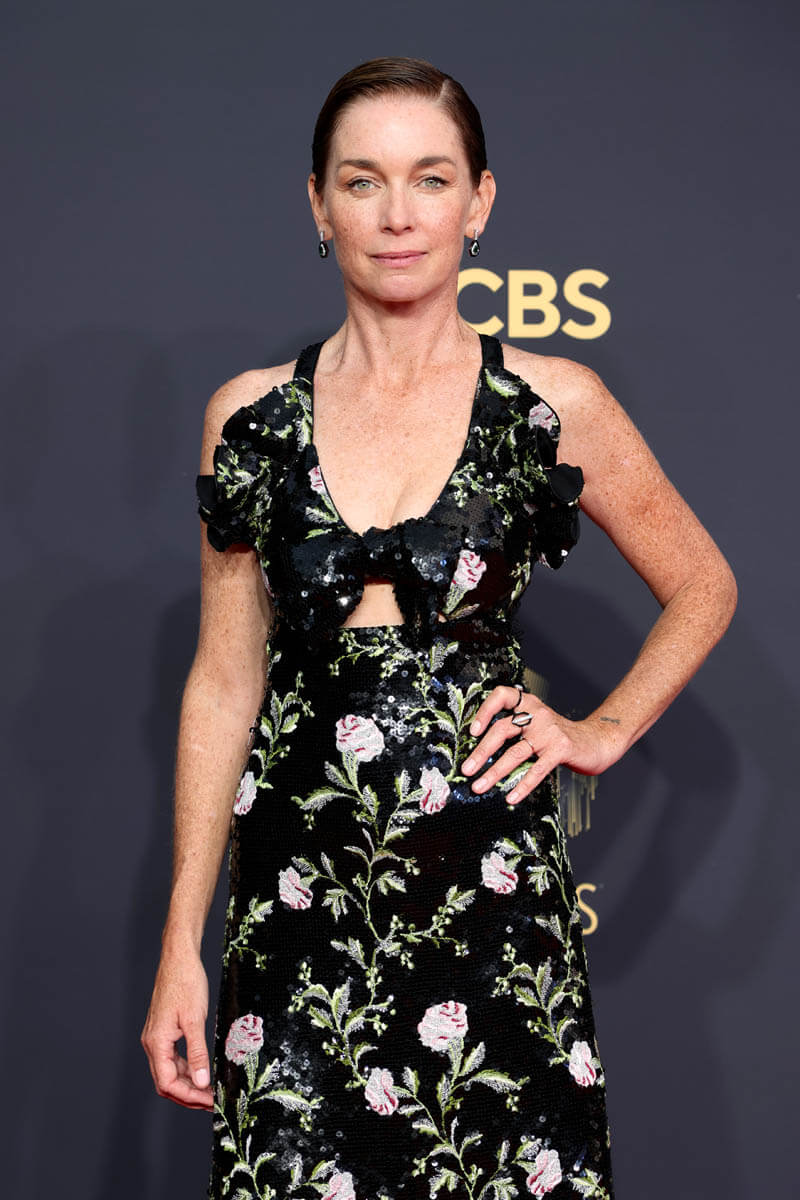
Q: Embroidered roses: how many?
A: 14